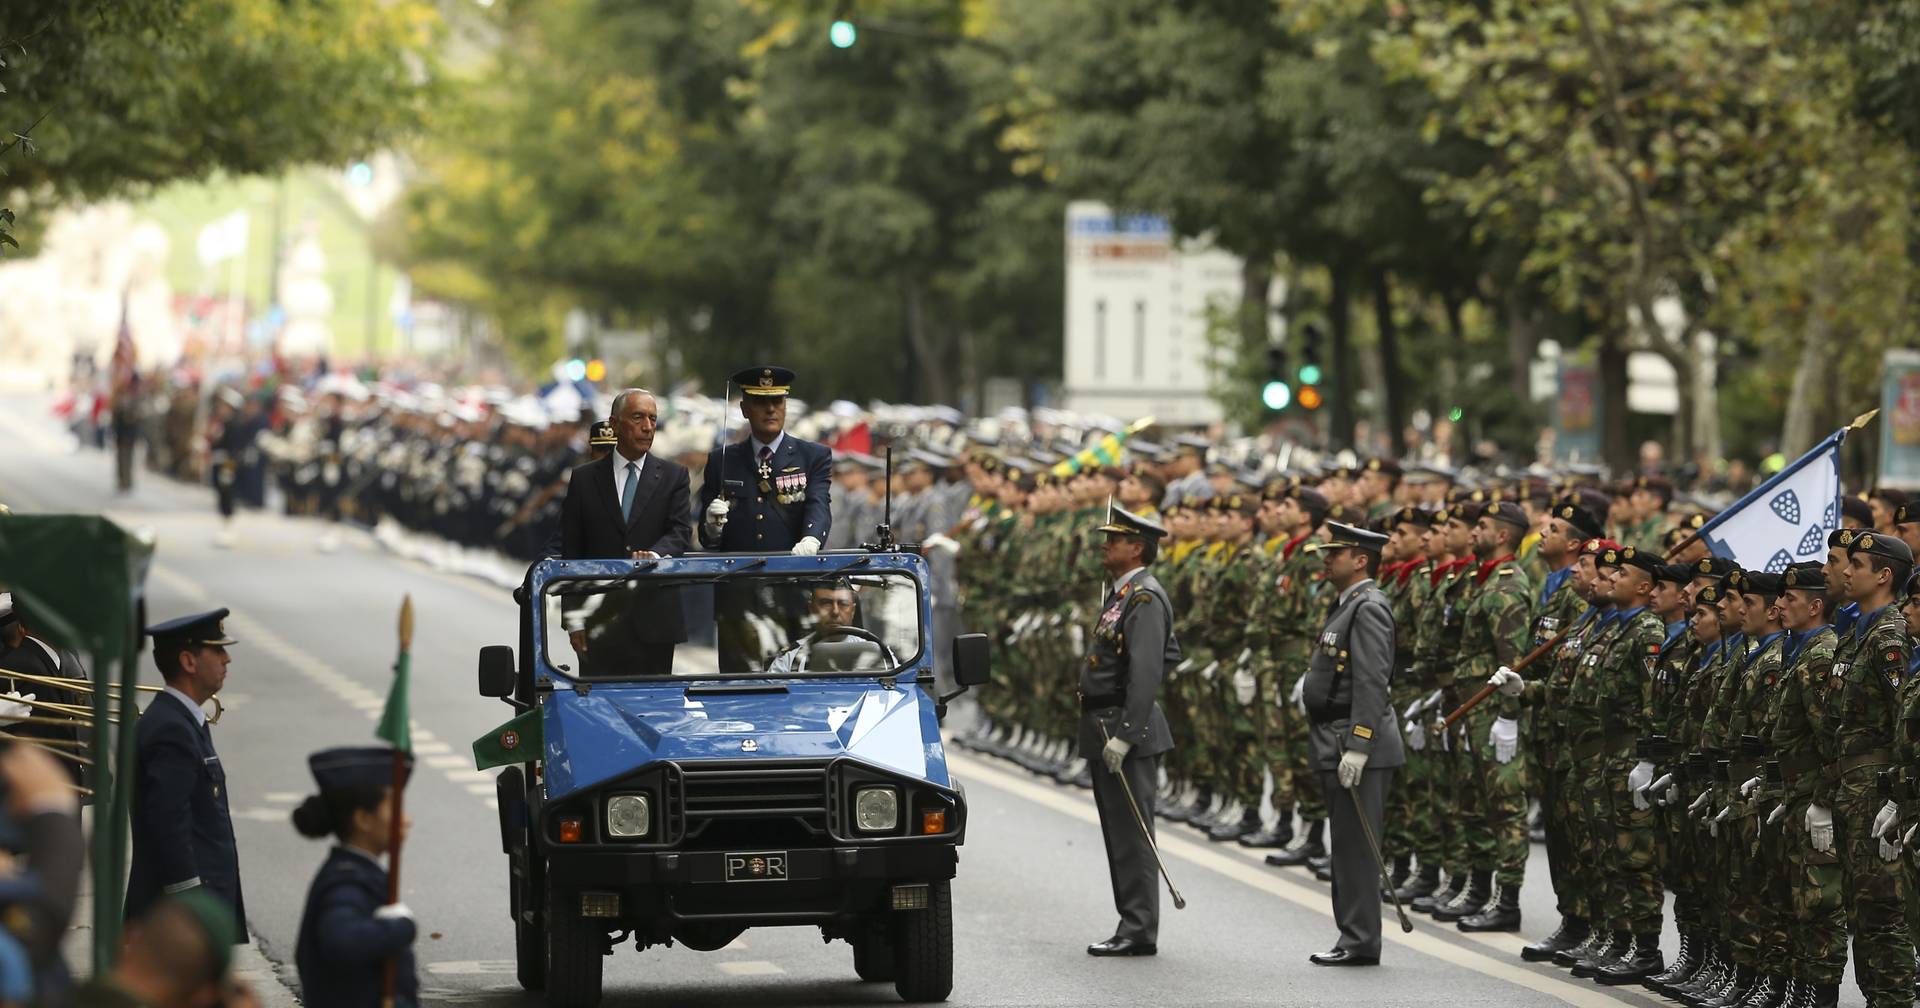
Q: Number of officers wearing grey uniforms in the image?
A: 2